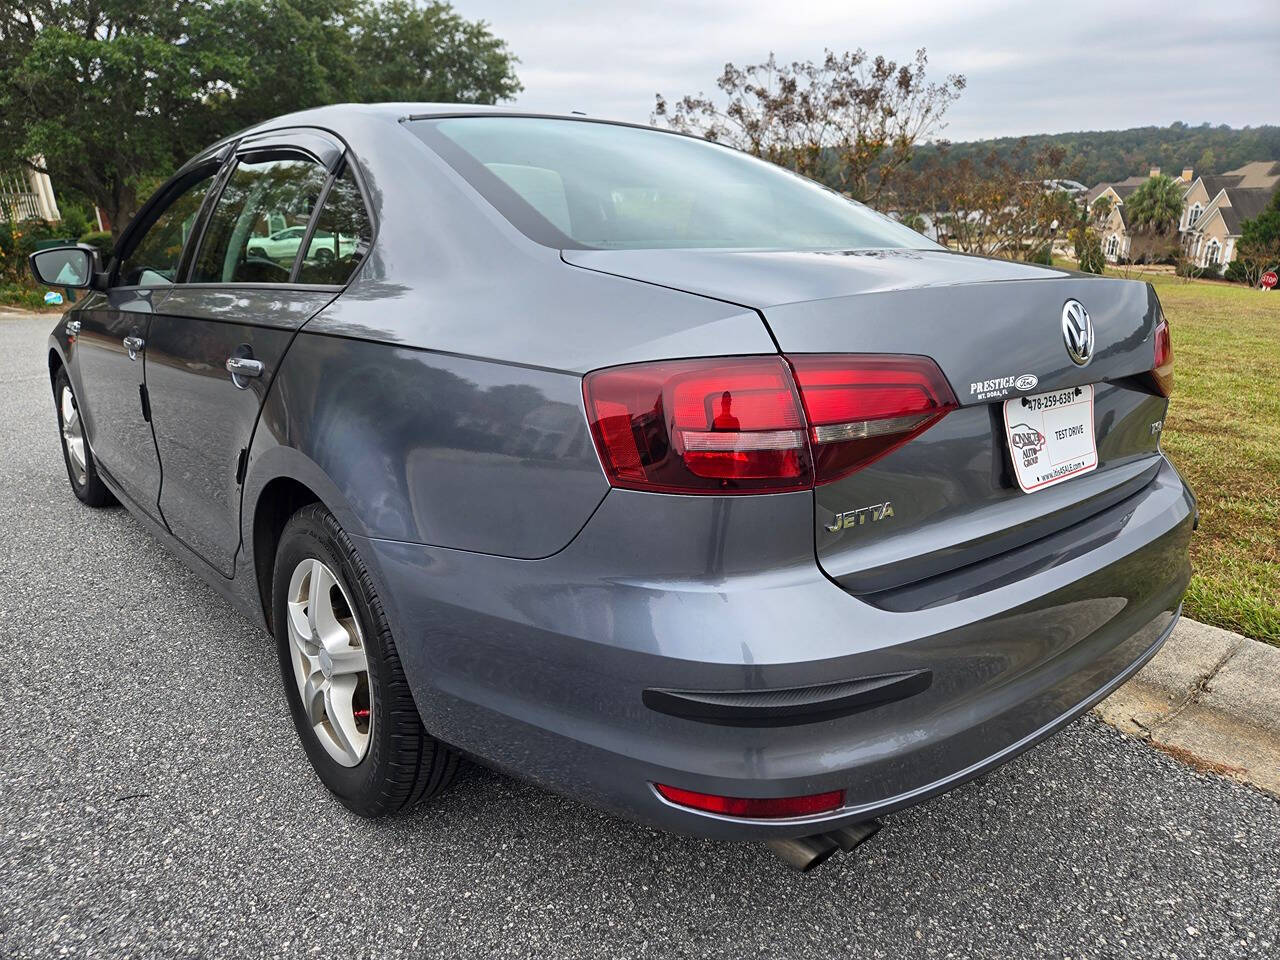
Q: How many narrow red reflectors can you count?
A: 1